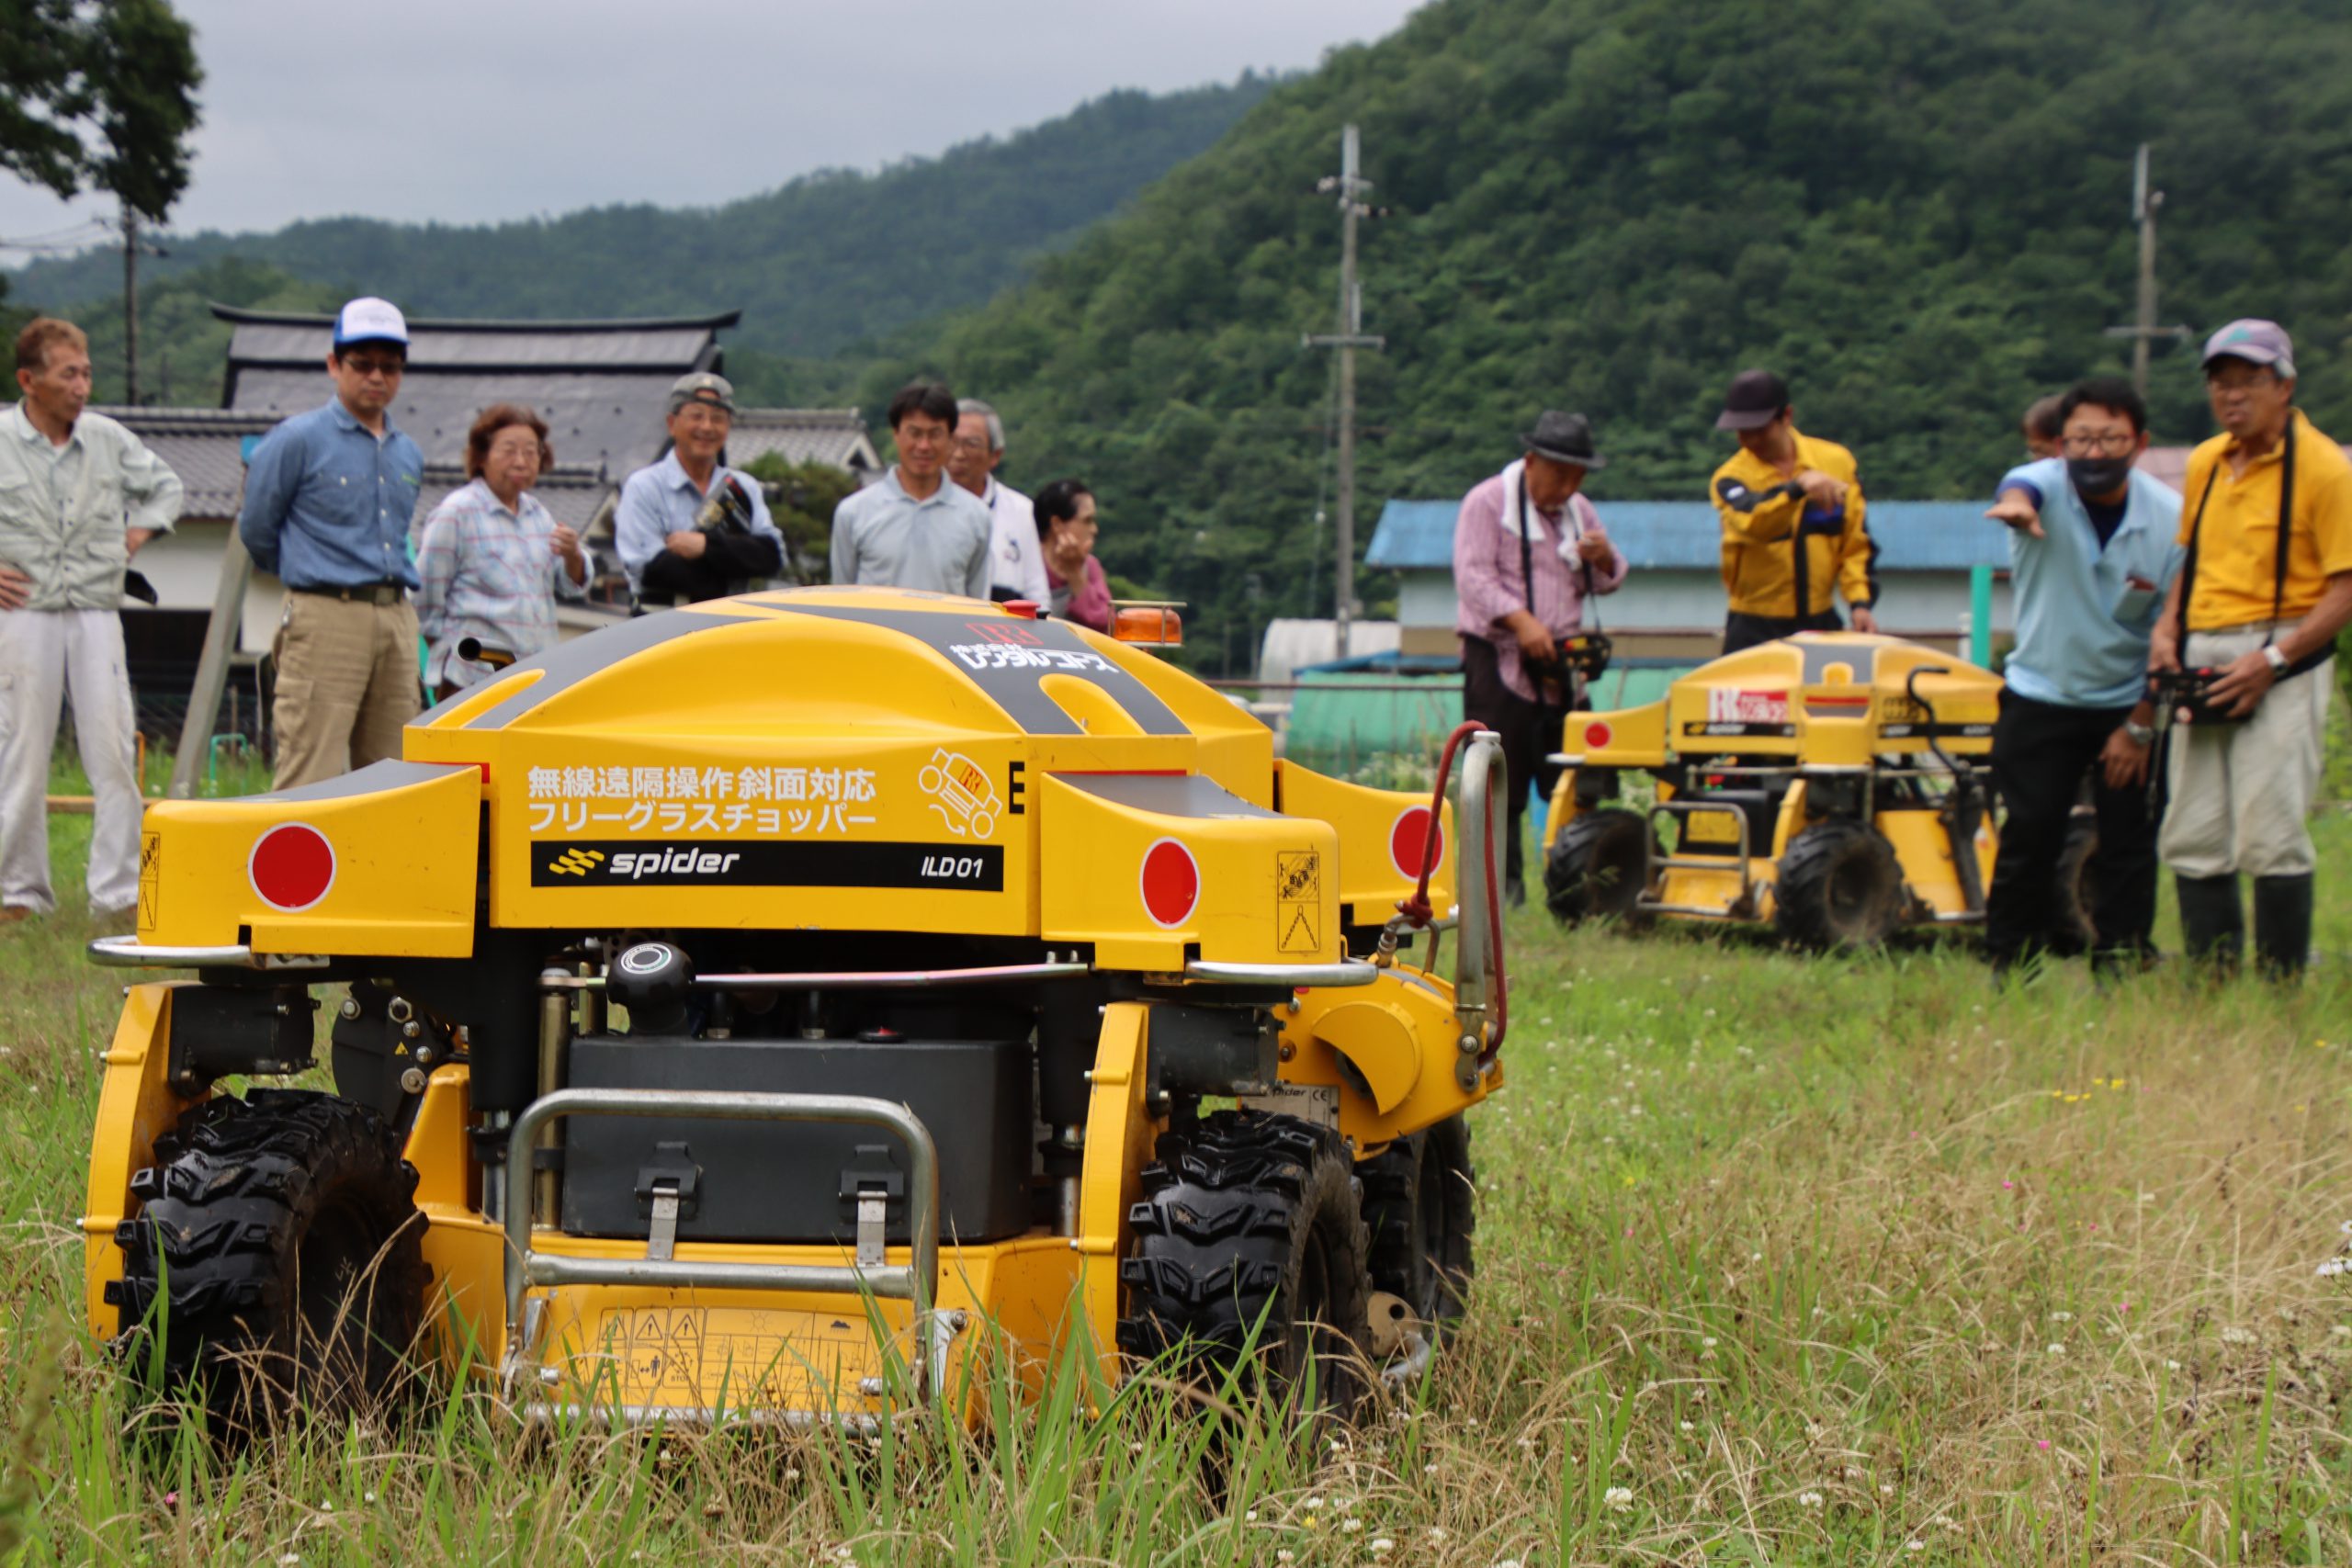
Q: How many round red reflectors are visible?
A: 4